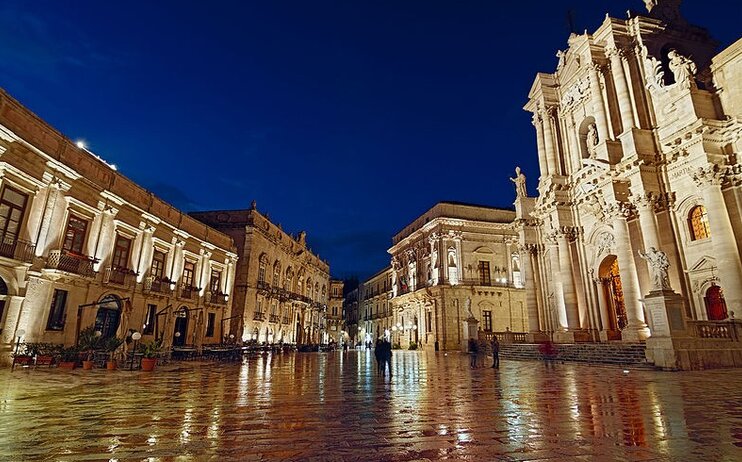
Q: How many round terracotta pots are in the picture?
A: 3